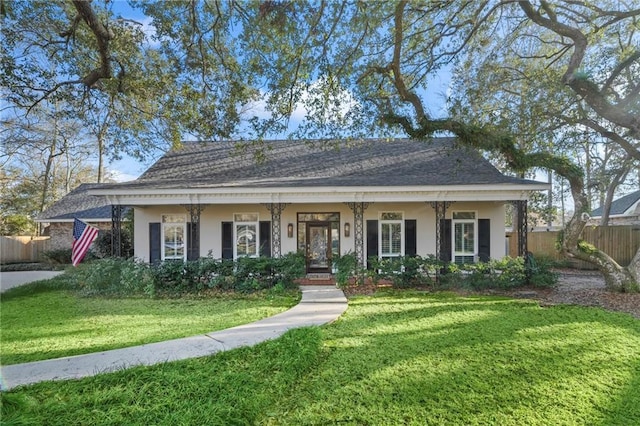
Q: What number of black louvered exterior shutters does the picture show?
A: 8